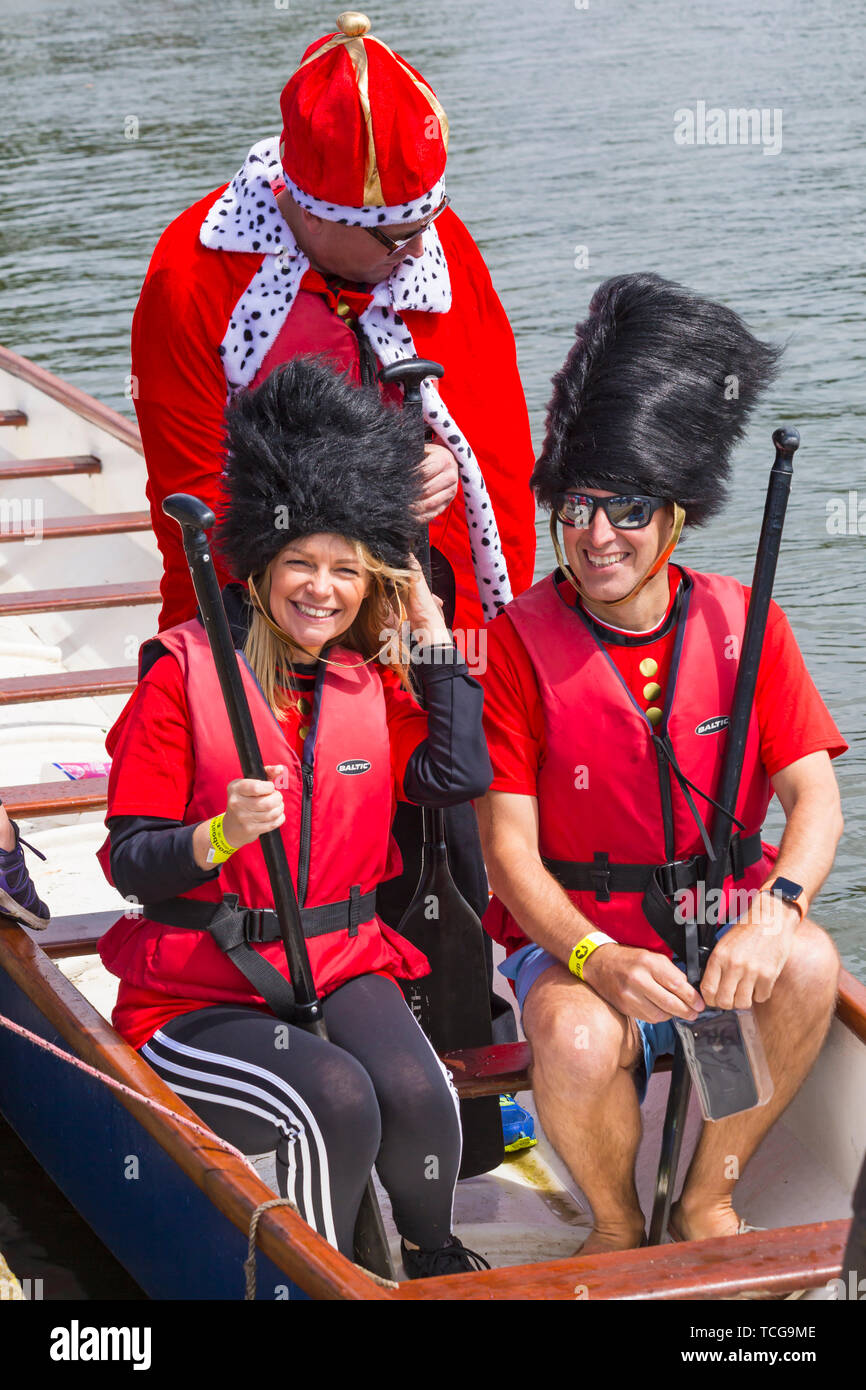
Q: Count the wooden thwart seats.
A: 9